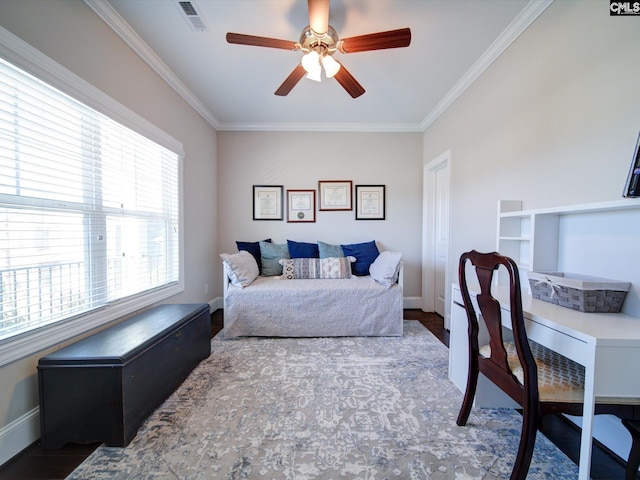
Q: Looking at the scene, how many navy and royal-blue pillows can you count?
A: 3